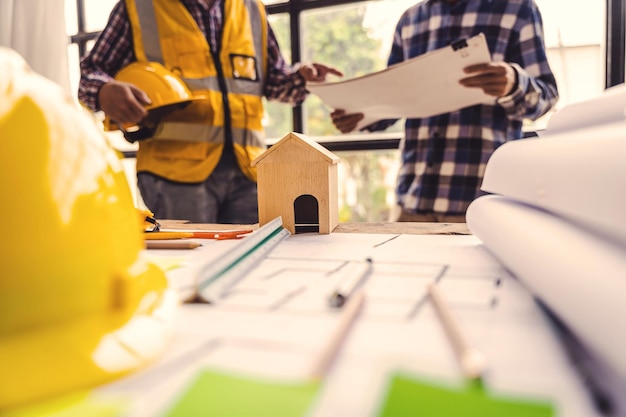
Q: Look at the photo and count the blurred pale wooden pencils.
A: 2